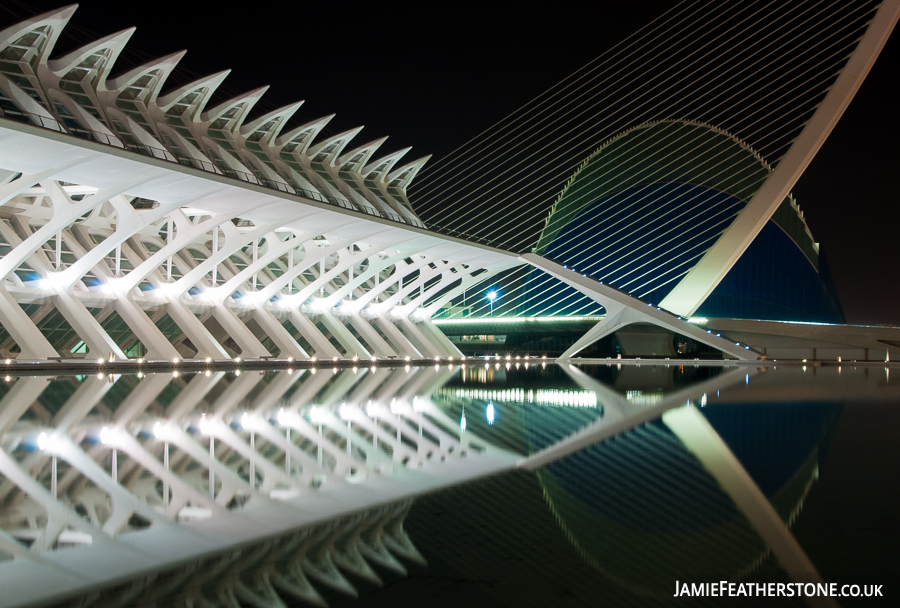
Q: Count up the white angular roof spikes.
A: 11